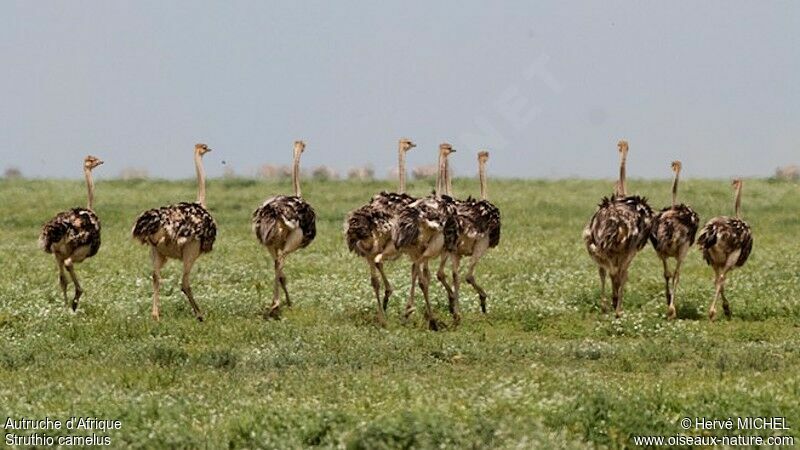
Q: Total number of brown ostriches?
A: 9